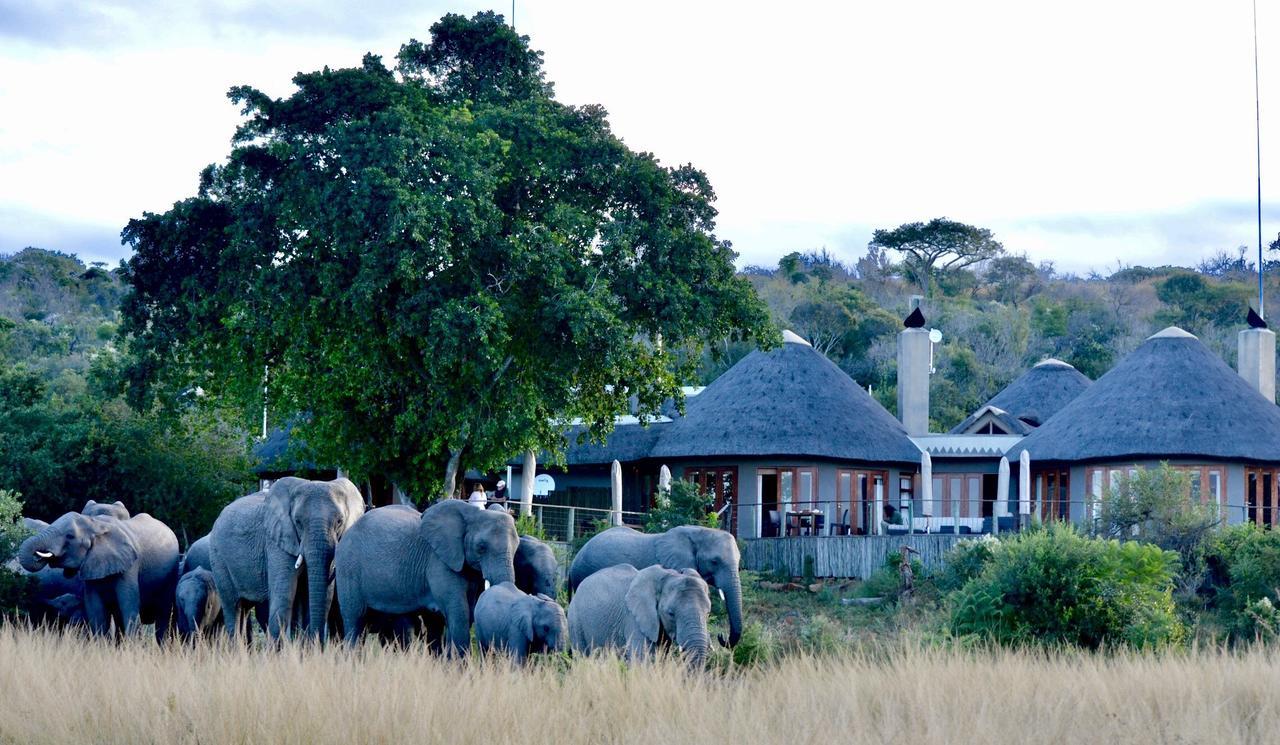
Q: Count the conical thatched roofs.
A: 3